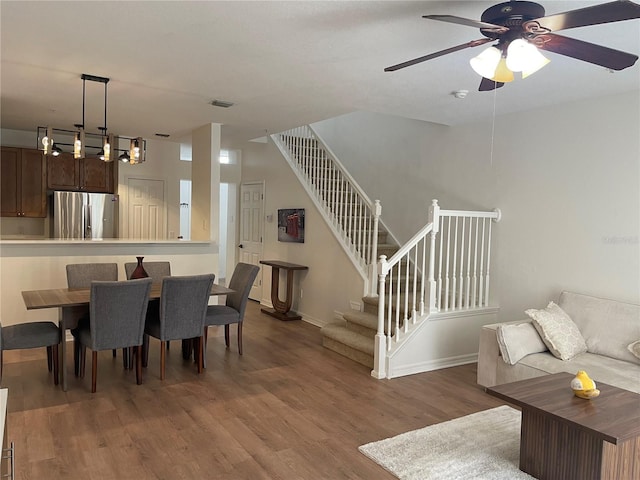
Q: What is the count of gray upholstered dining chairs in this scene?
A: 6